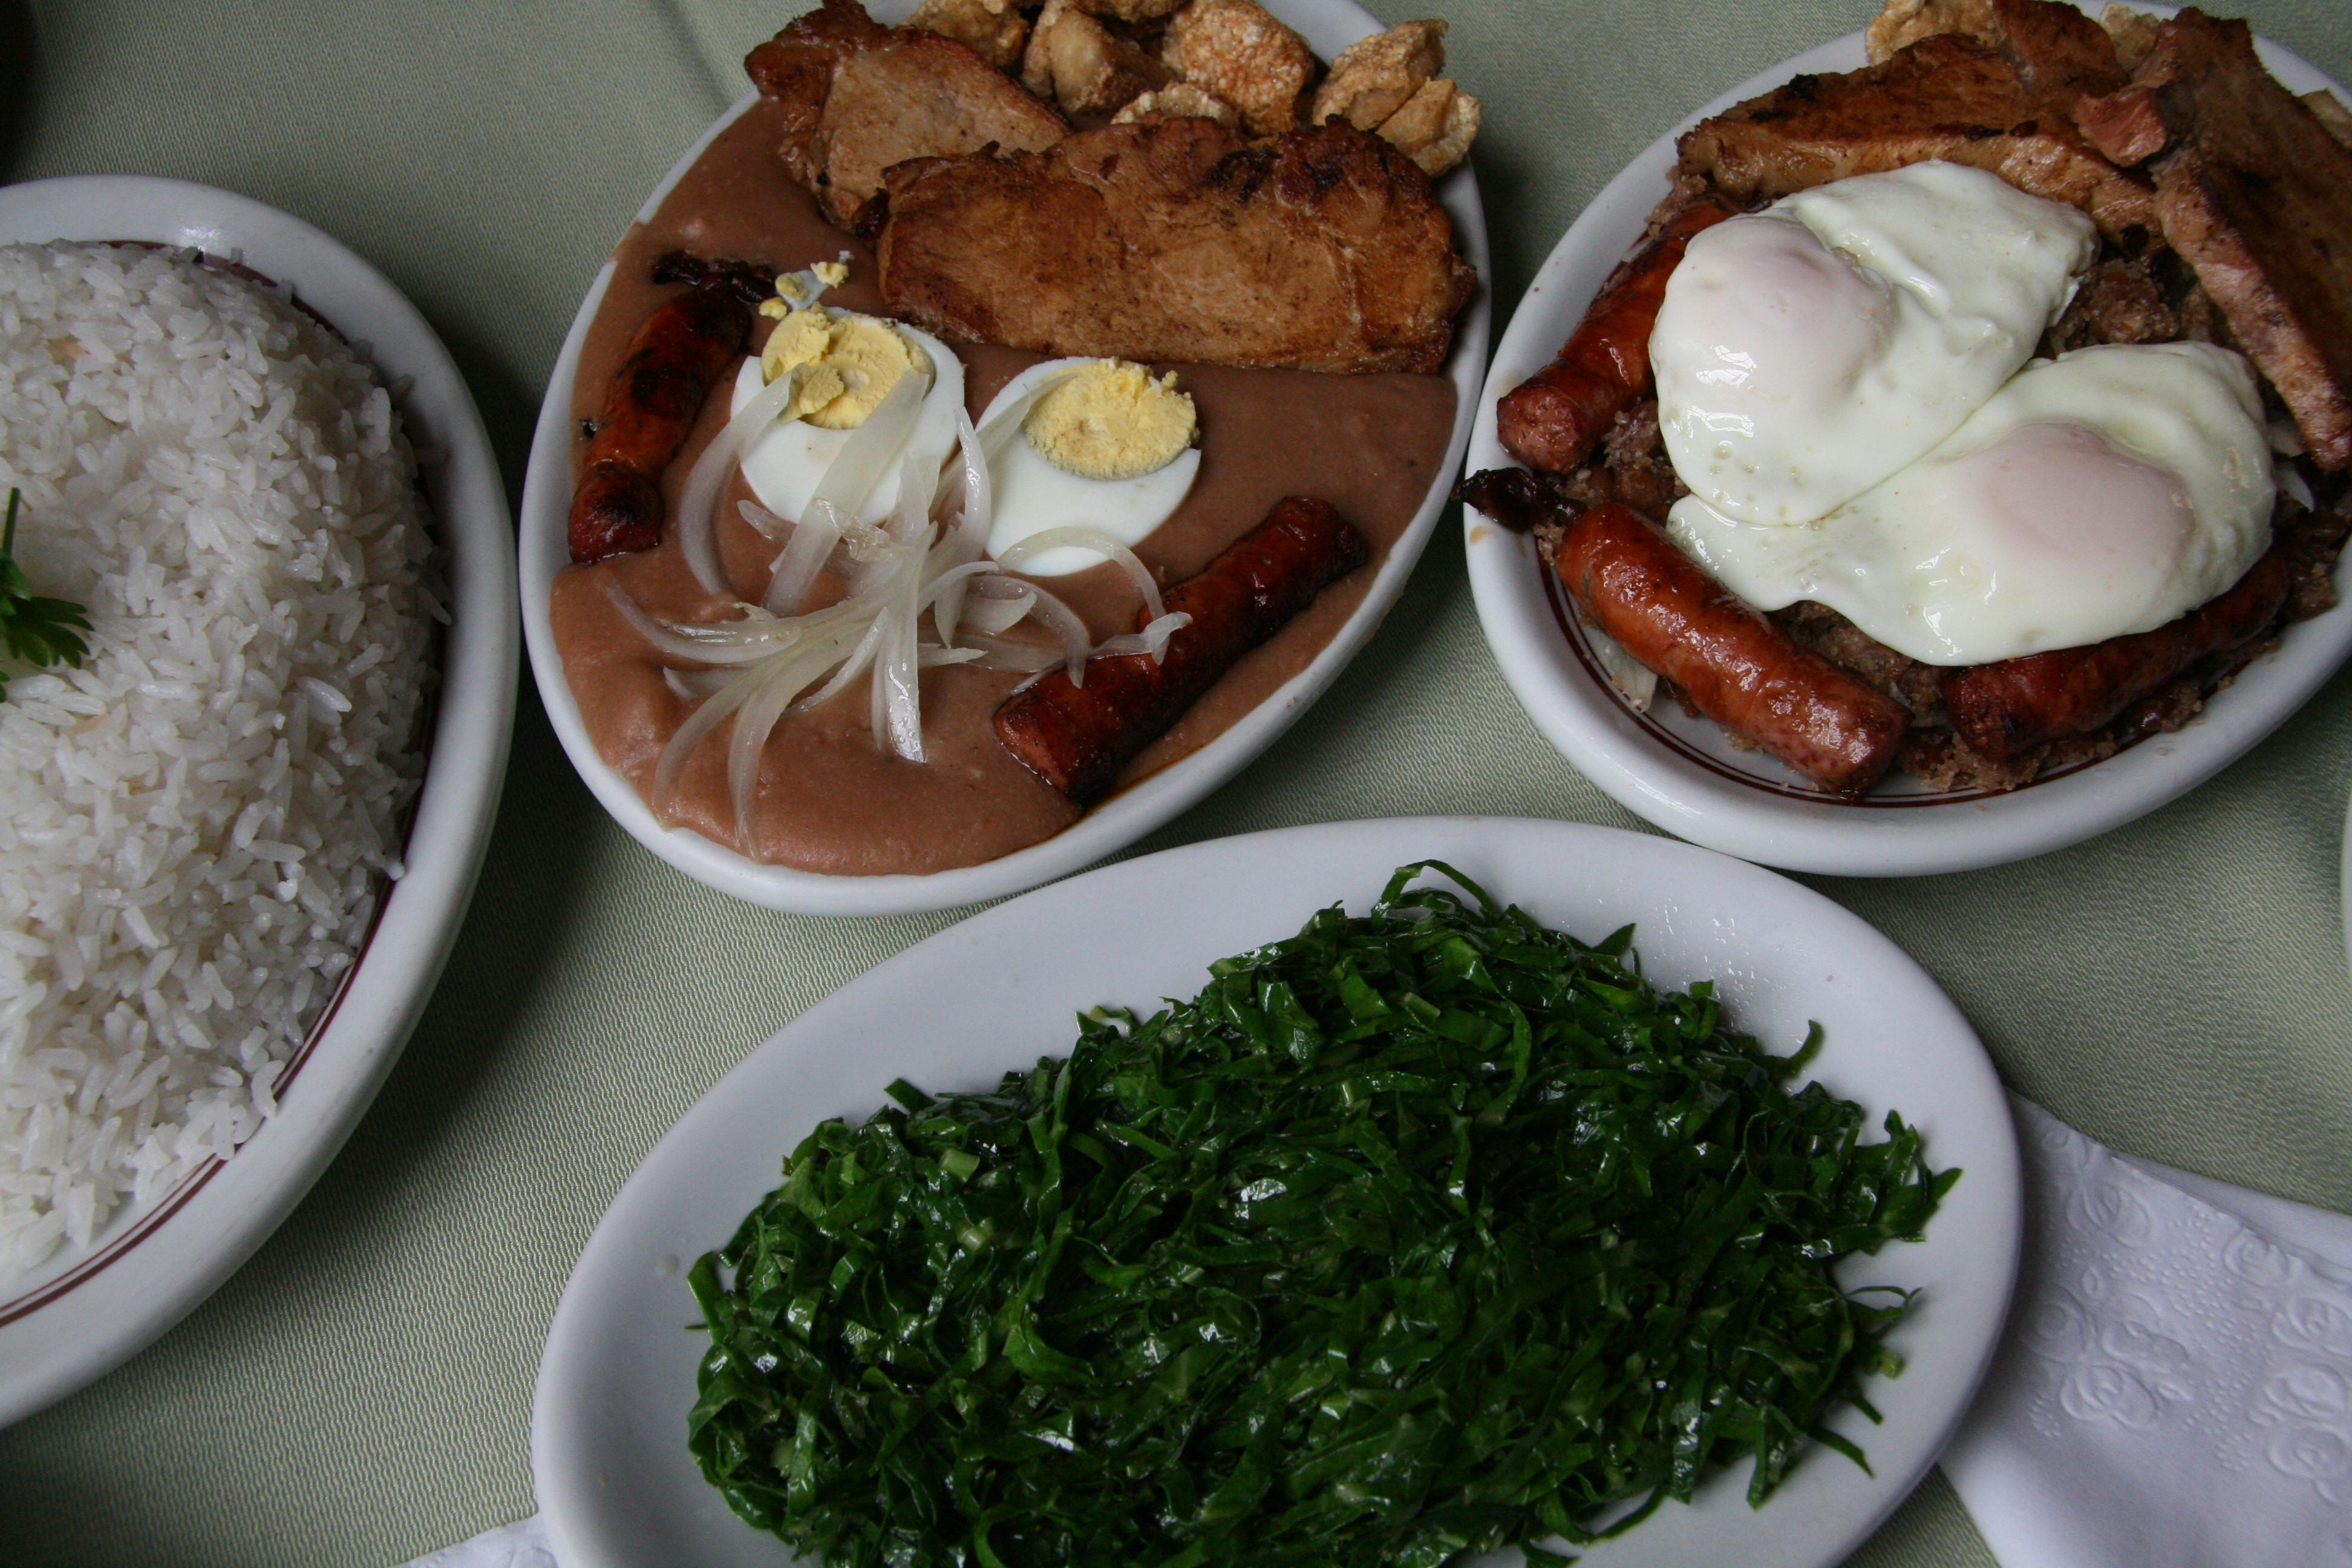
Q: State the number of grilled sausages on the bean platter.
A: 2